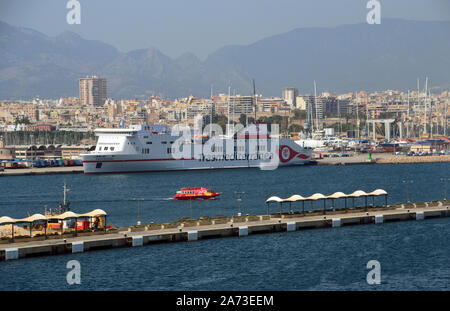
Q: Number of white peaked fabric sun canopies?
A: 10